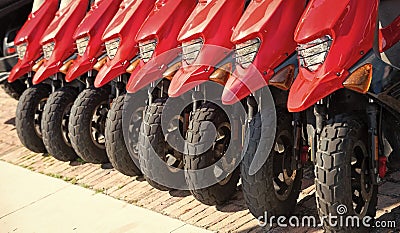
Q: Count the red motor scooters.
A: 8